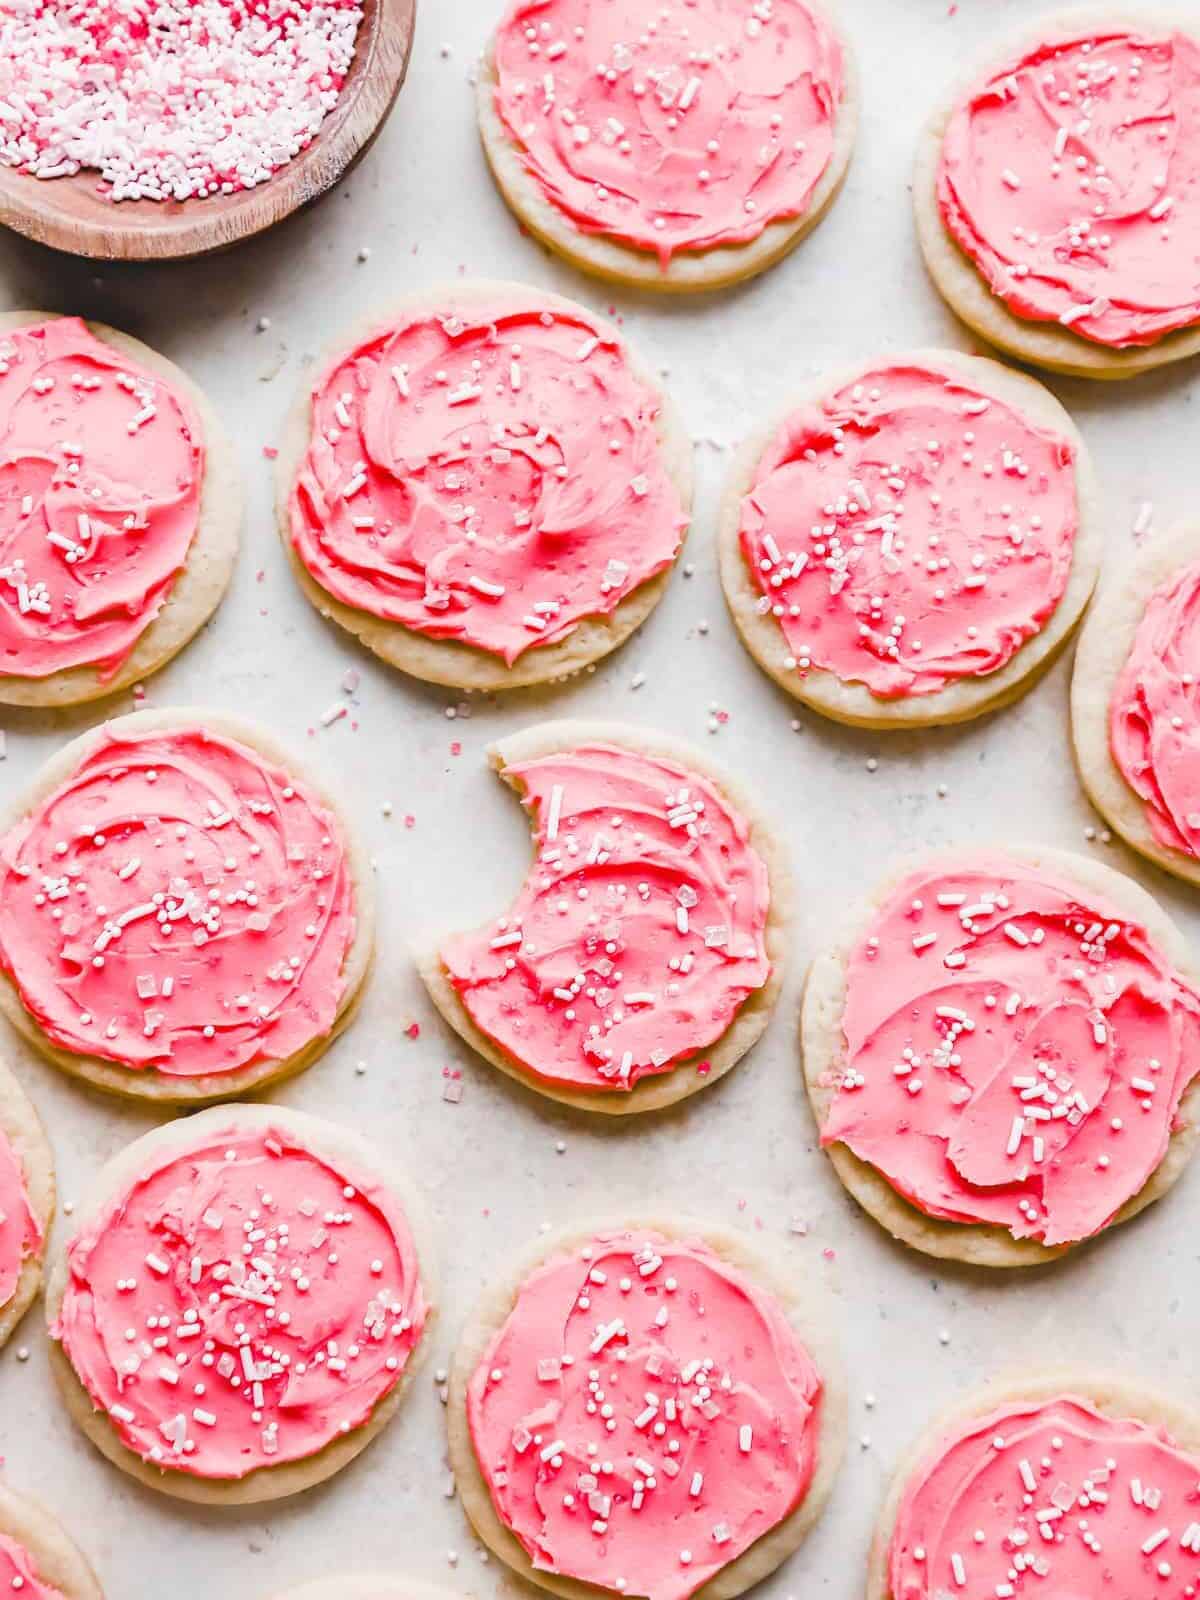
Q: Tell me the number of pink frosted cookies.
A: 14